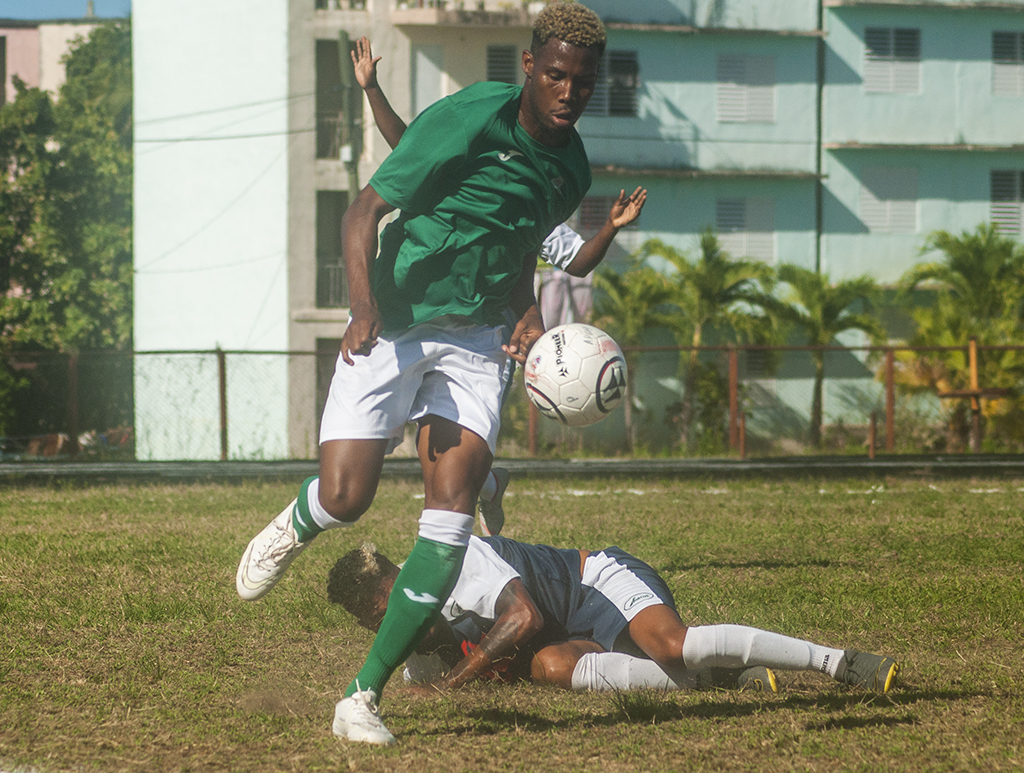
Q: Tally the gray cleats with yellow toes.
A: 2